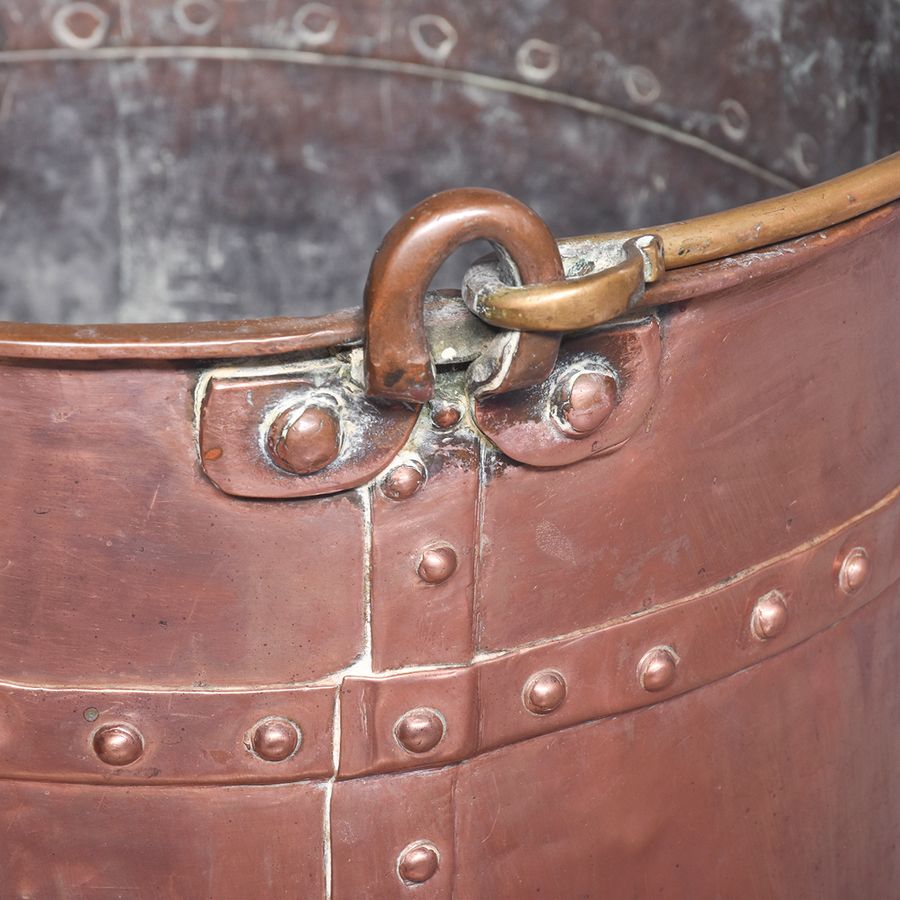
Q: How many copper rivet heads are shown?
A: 13